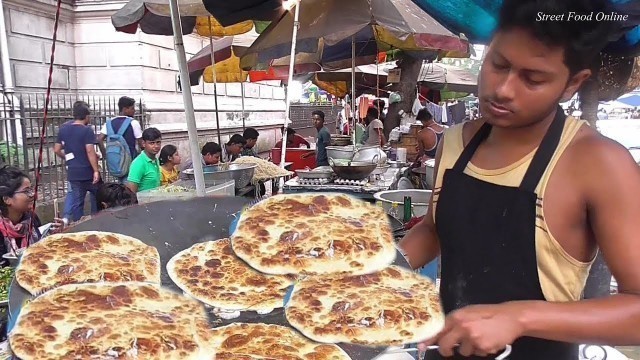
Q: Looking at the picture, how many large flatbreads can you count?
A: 6